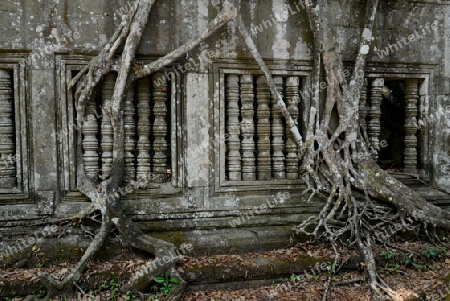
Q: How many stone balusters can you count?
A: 14